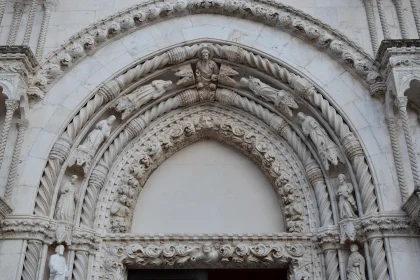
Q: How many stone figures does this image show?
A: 9